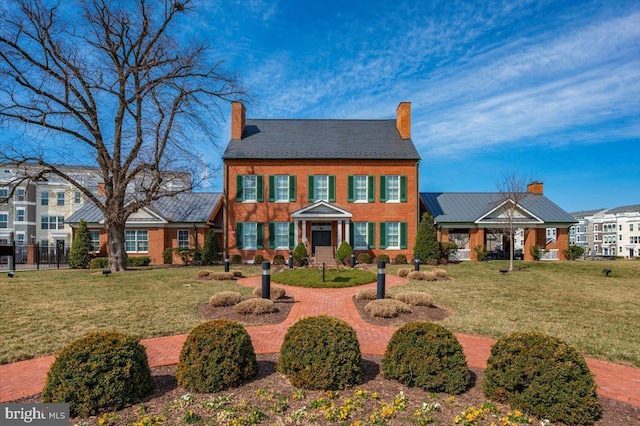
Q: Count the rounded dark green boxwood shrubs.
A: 5